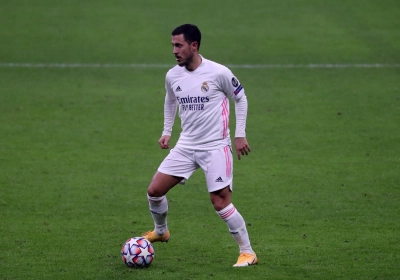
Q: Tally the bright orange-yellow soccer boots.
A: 2